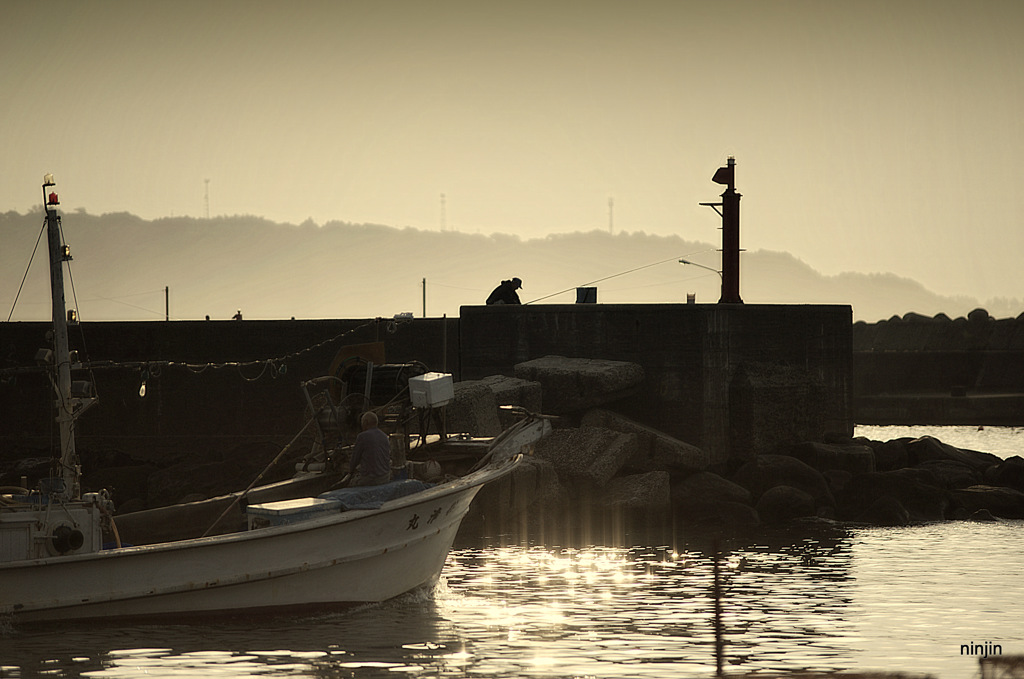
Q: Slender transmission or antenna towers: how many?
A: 3